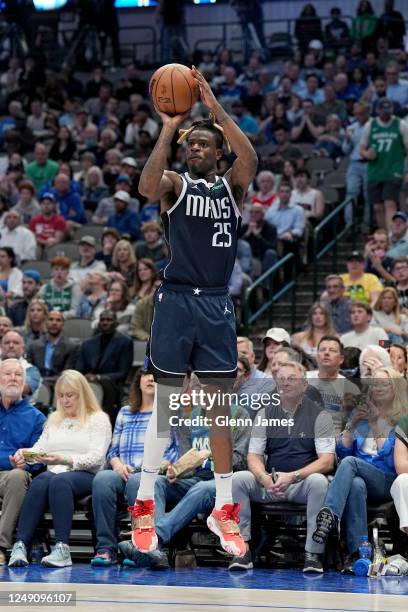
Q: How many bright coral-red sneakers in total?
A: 2